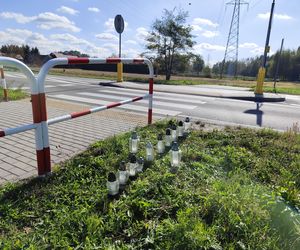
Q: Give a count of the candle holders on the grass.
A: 12